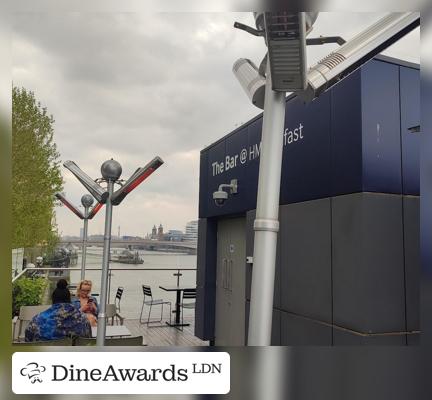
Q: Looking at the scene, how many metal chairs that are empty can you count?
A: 3